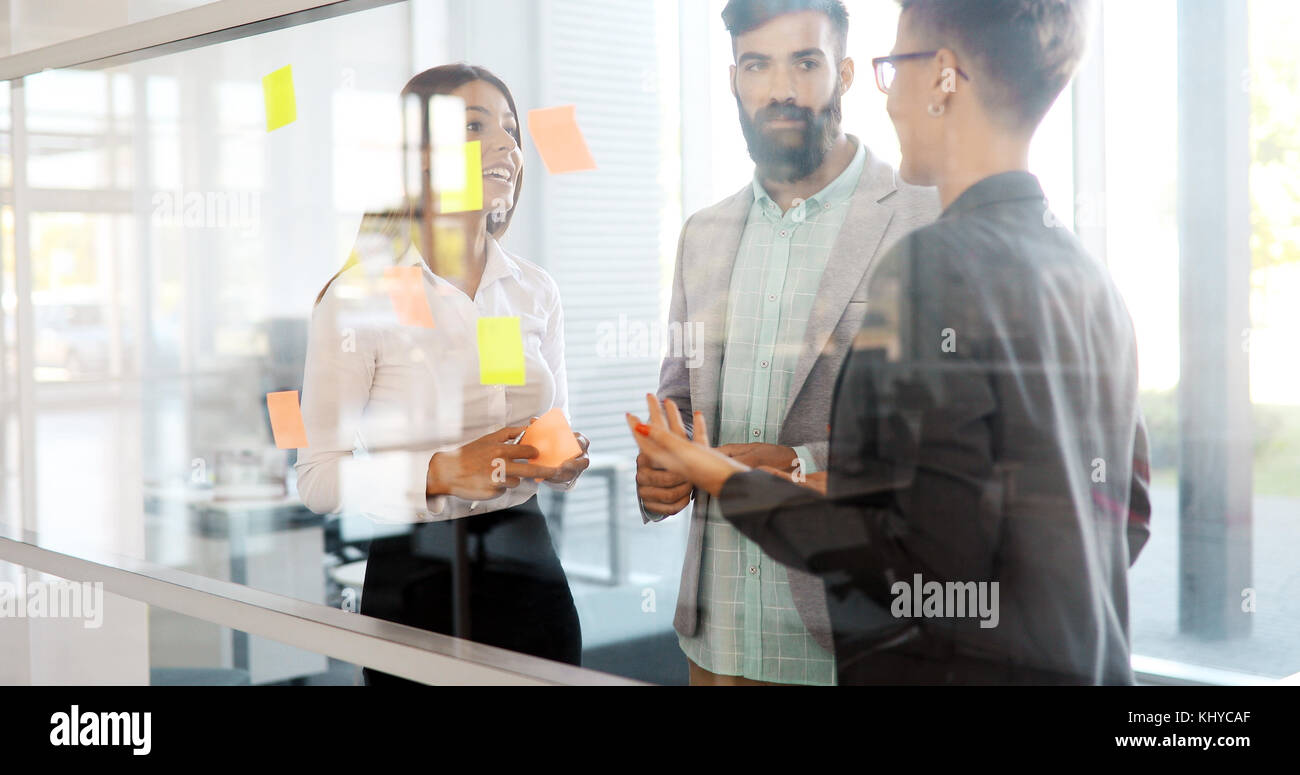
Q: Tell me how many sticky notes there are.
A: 7